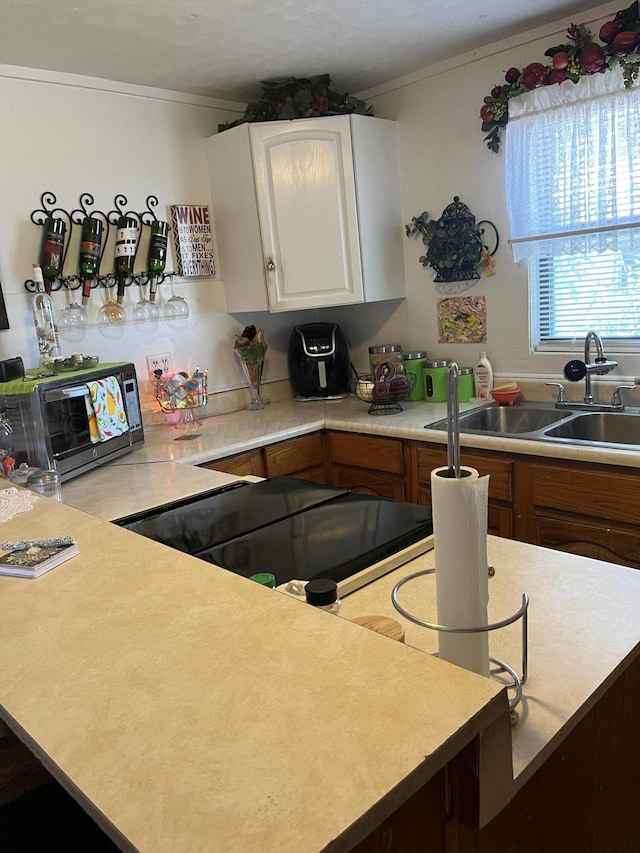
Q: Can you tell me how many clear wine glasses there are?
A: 4